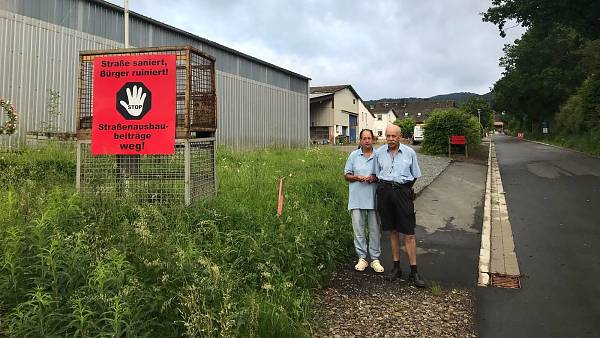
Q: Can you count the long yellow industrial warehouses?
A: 0